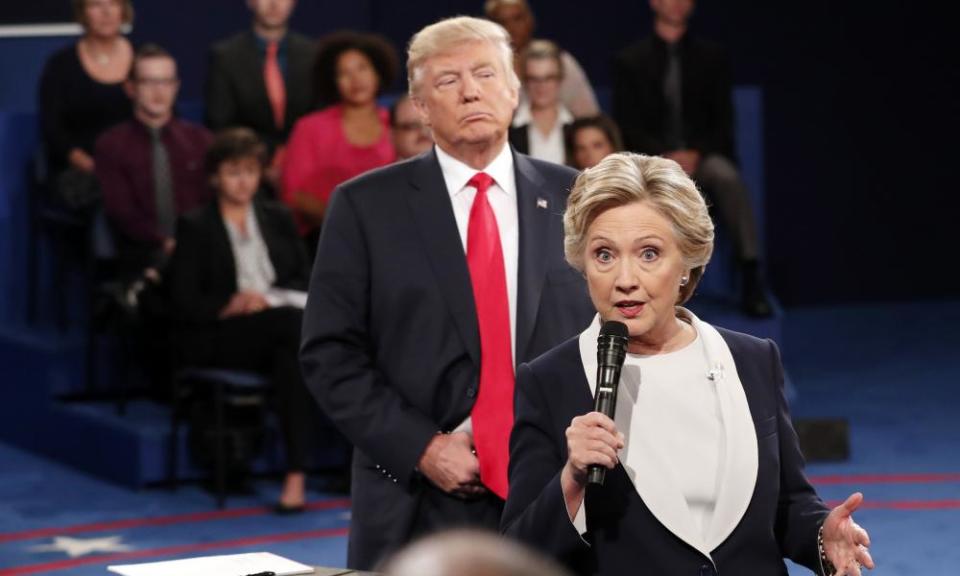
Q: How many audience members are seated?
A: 10